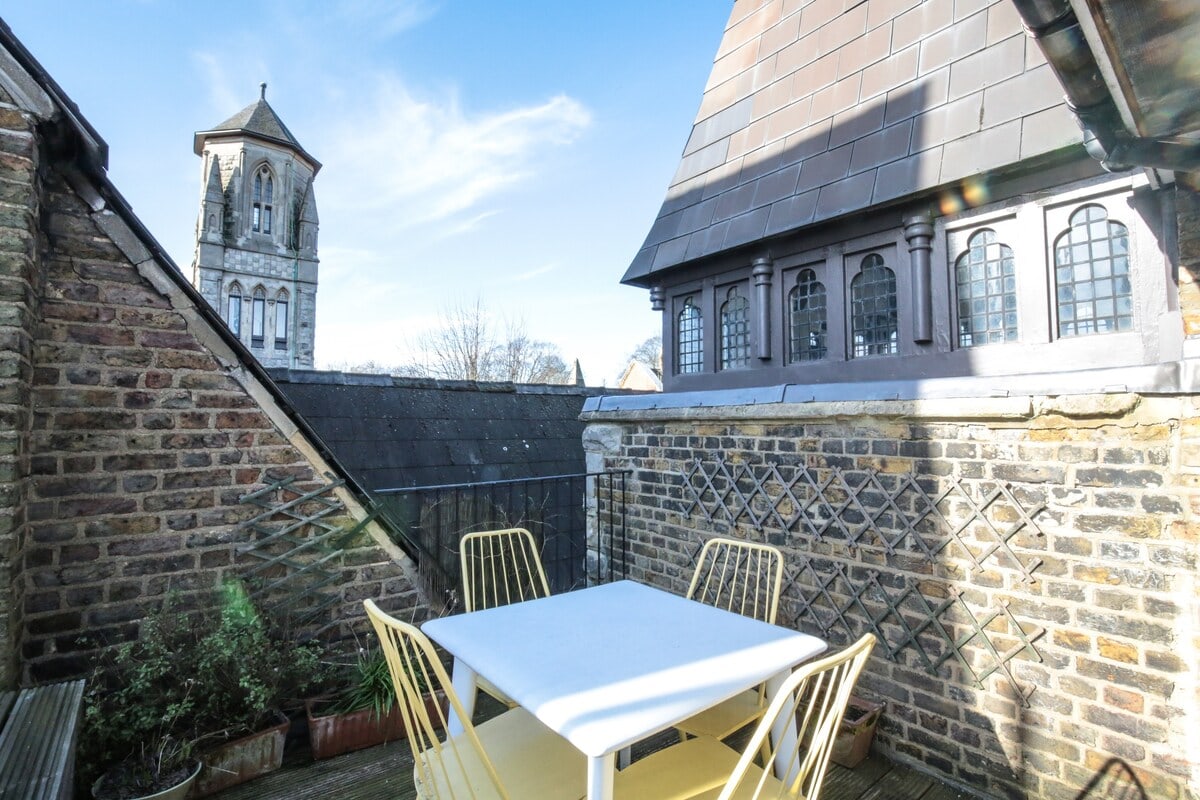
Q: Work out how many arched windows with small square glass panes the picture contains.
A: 6